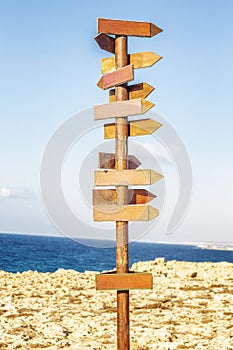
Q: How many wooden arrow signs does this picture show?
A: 11